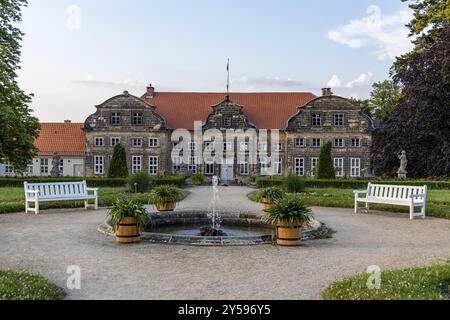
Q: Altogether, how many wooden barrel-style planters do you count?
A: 4